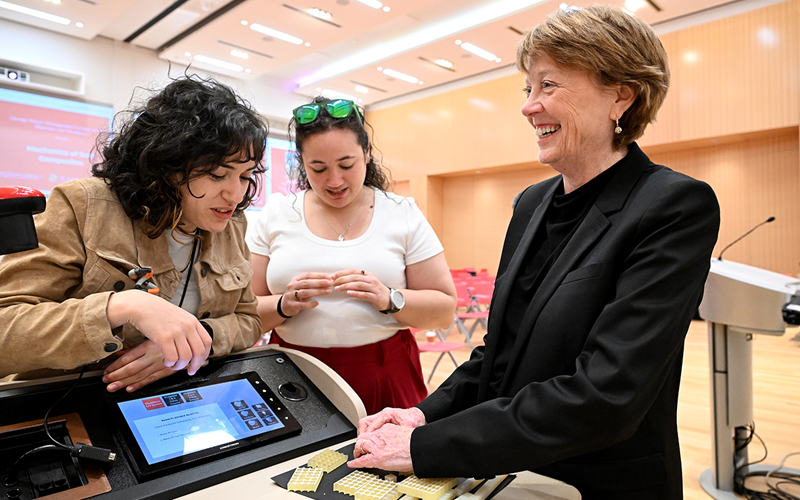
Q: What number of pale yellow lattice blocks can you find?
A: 5